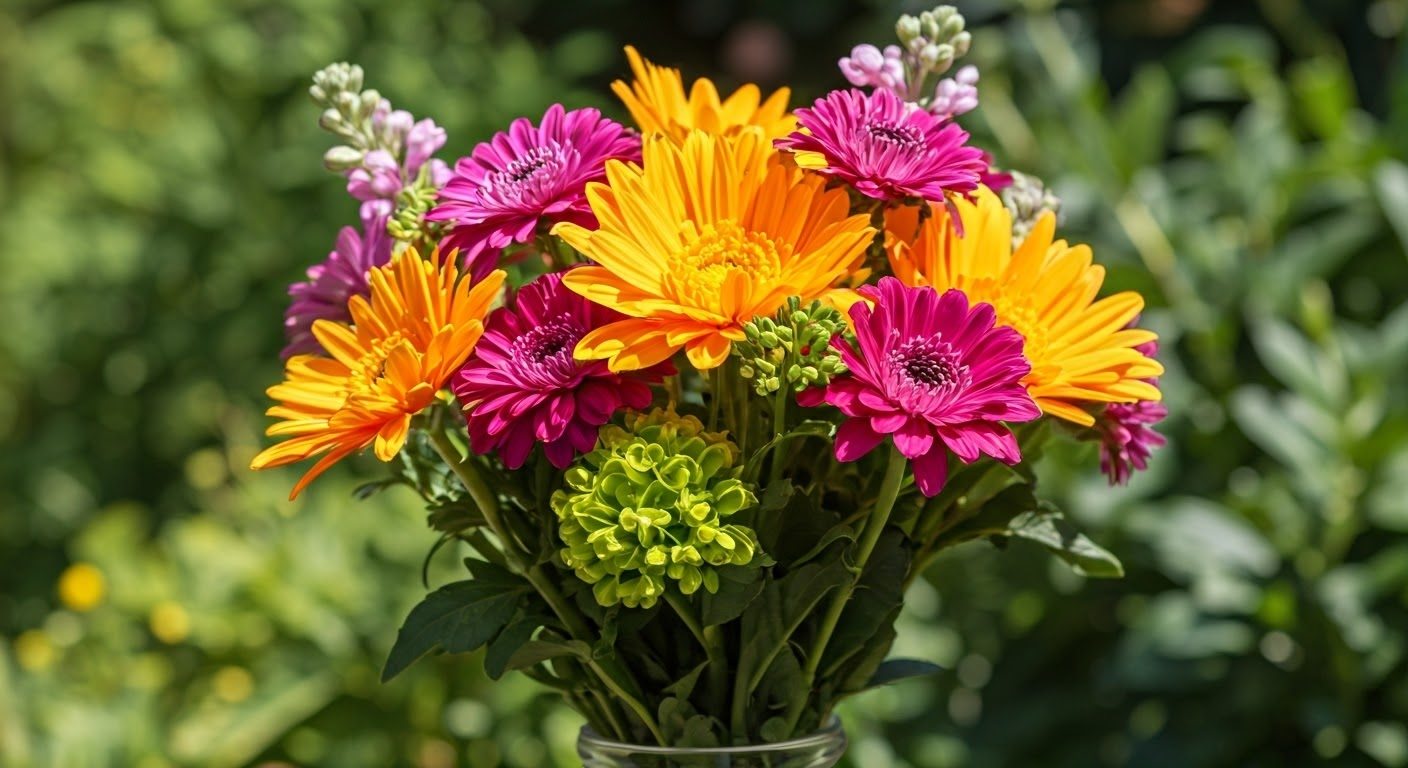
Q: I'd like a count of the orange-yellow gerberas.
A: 4